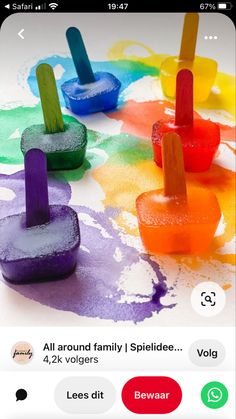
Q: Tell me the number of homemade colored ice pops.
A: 6